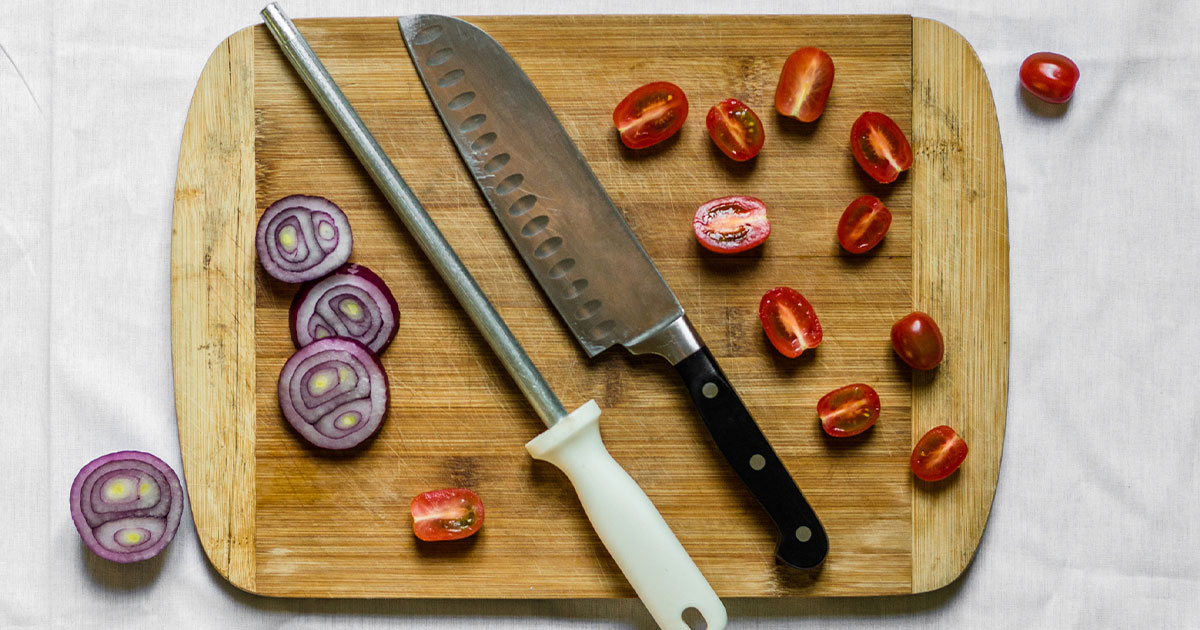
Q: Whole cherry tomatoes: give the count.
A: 2